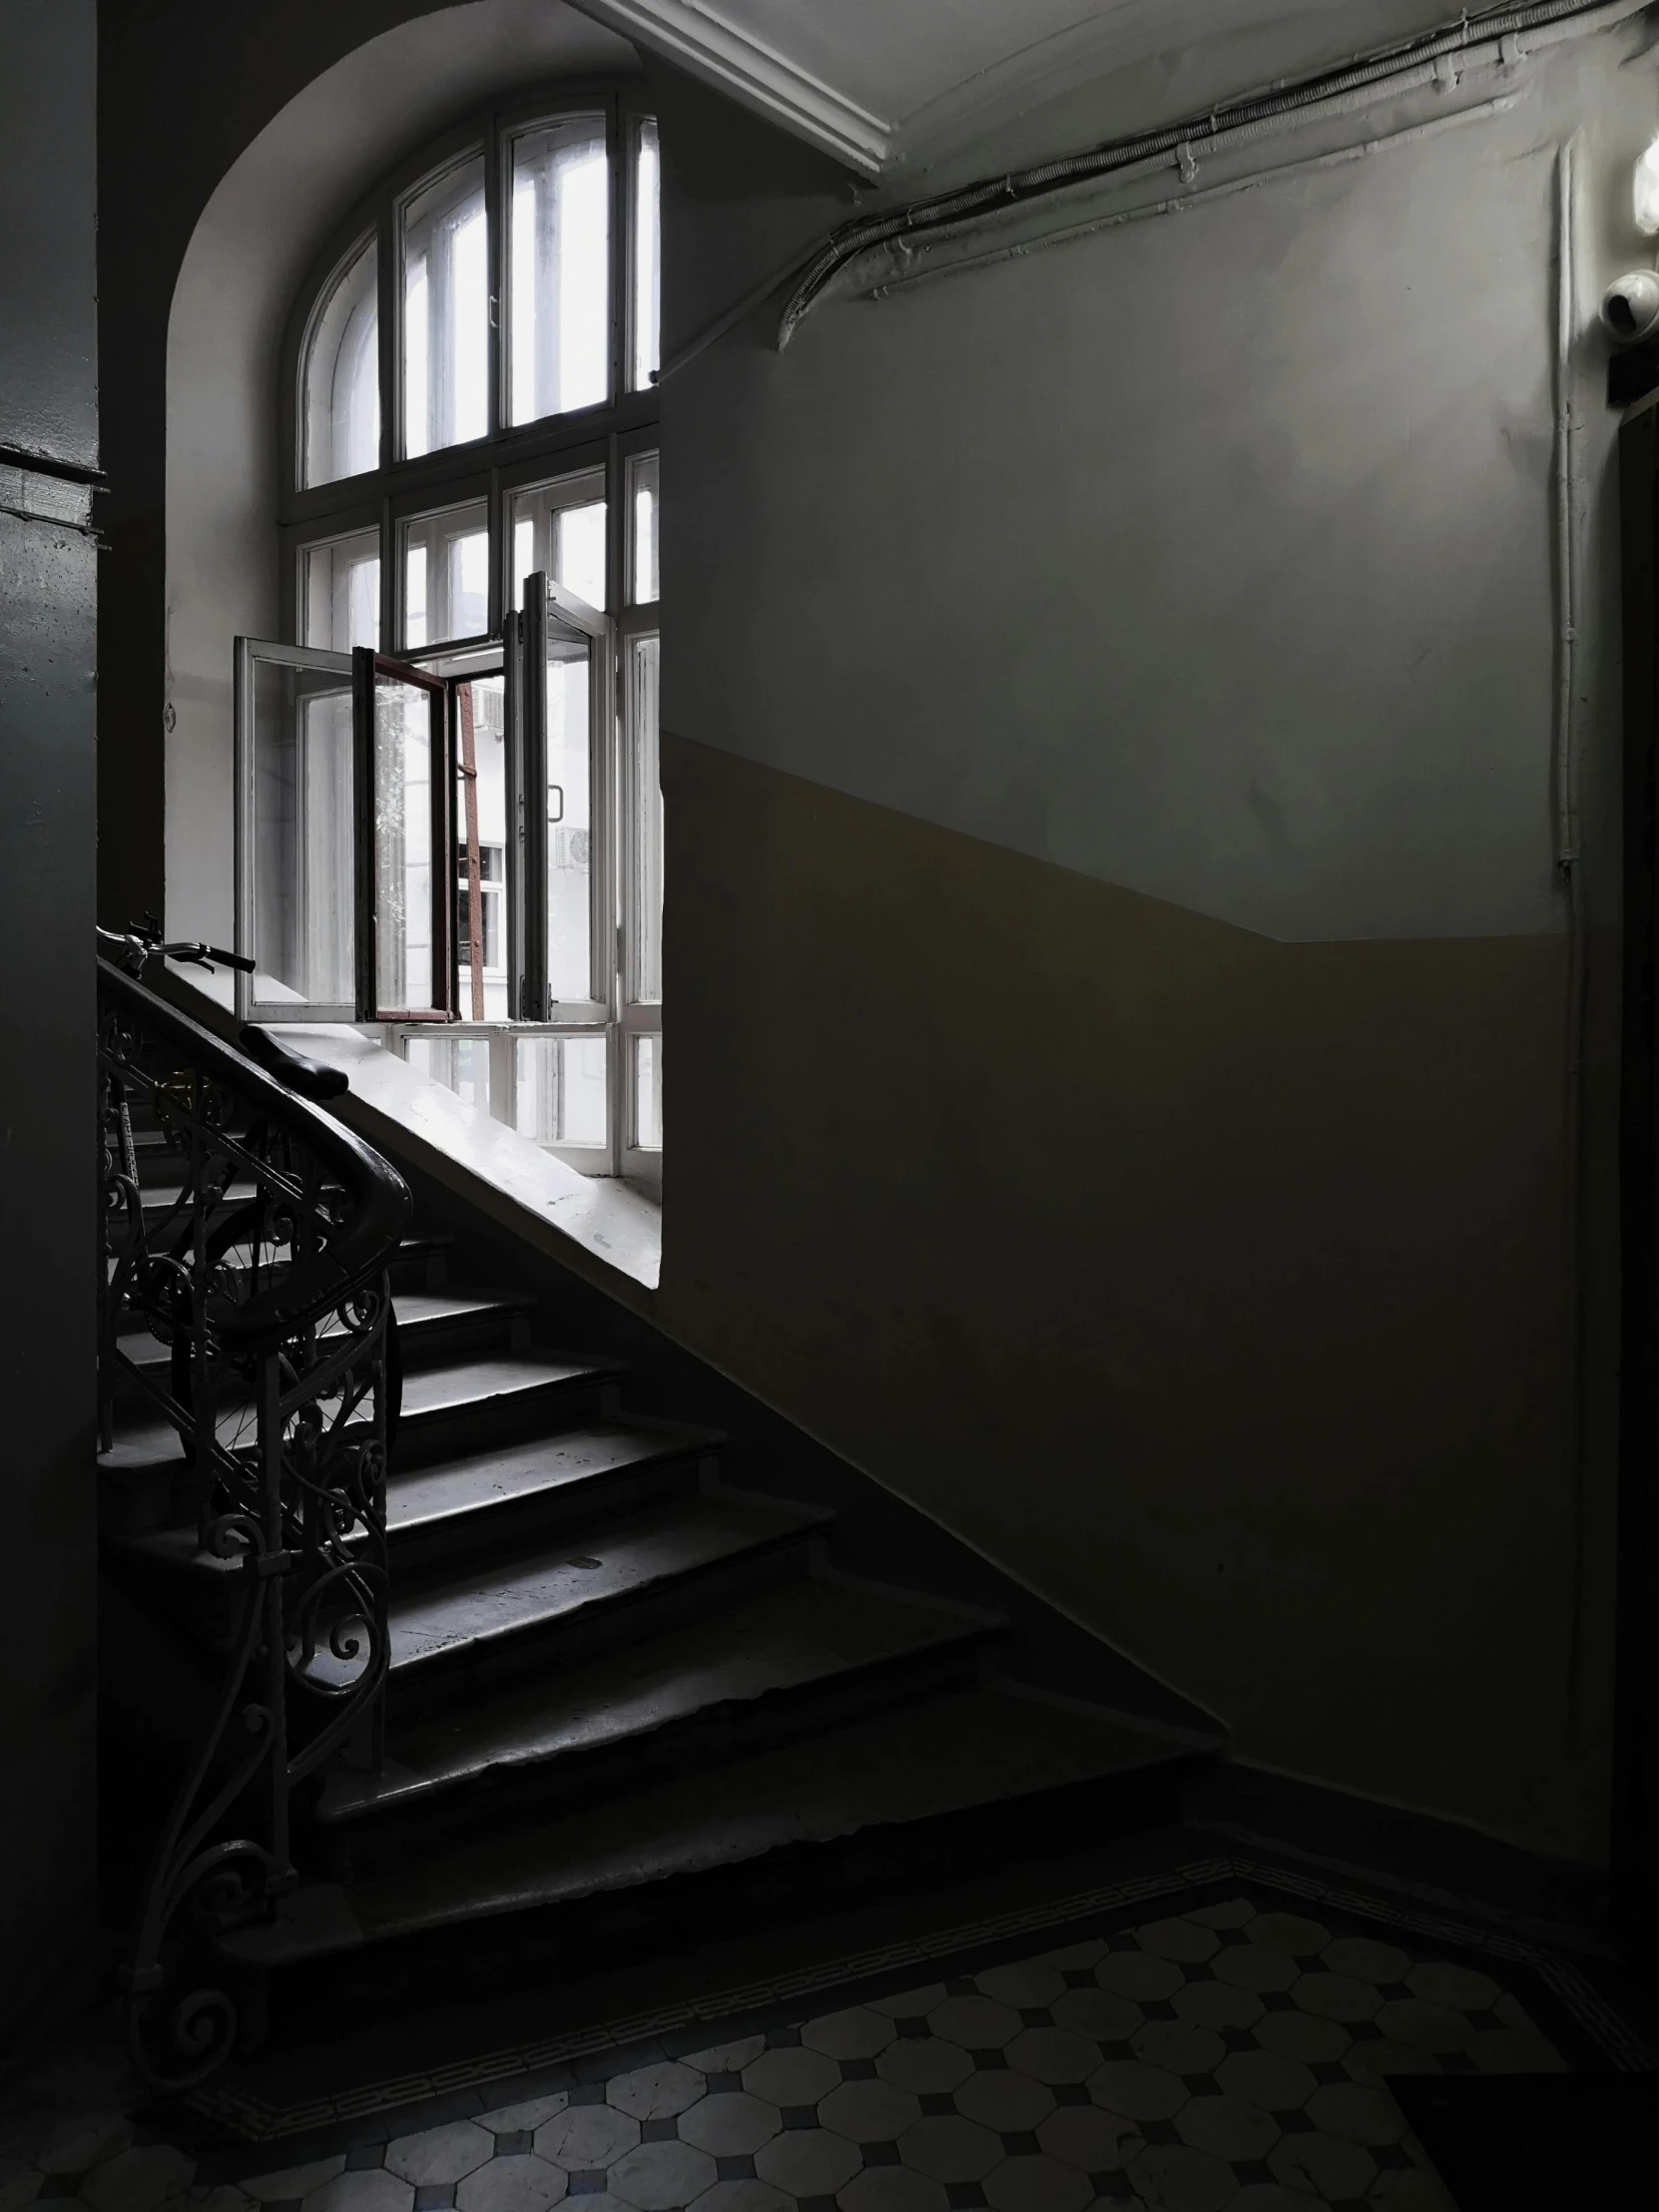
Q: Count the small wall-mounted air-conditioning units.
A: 2